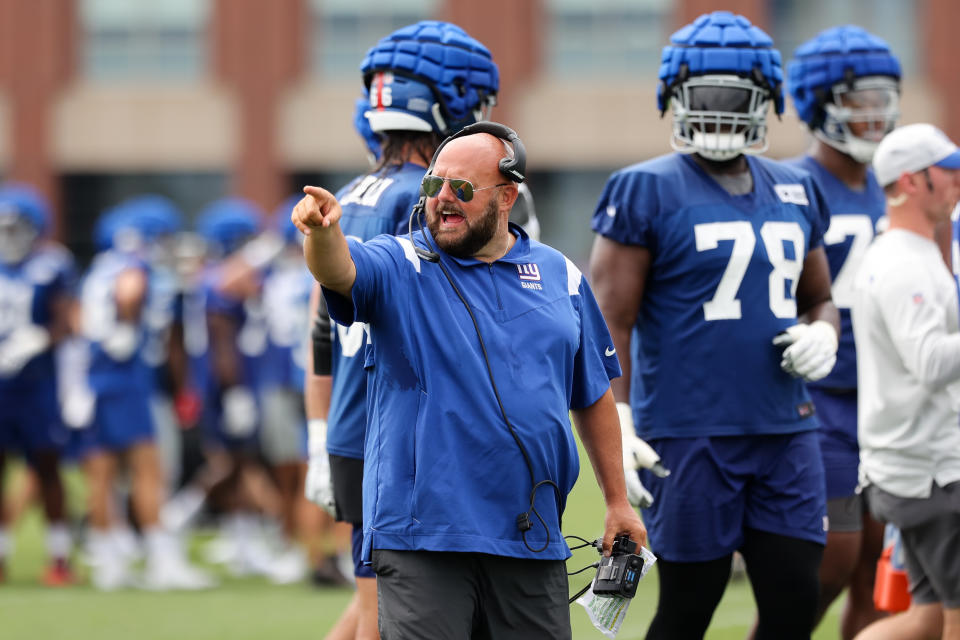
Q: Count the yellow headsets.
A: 0